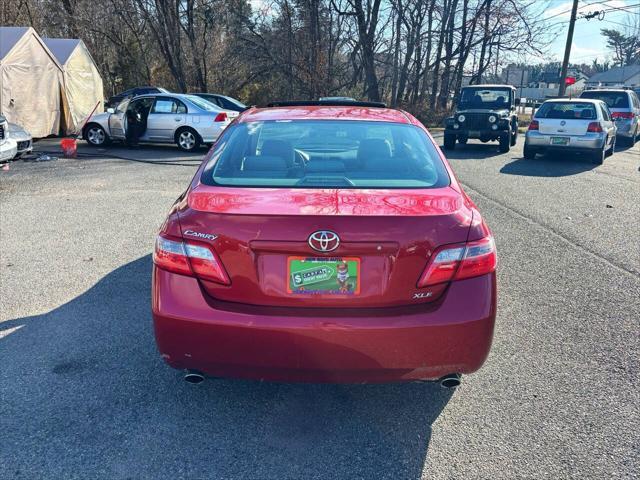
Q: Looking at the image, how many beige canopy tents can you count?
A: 2